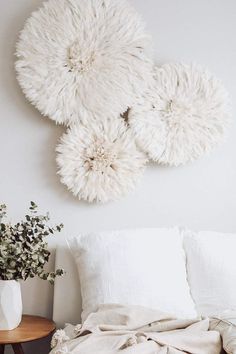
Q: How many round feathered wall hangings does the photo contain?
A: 3